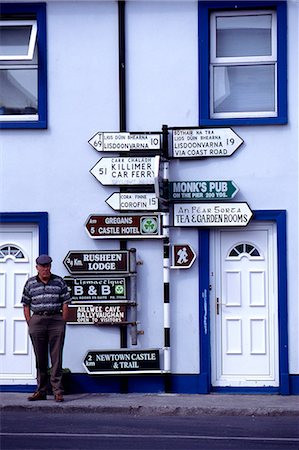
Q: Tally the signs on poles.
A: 12